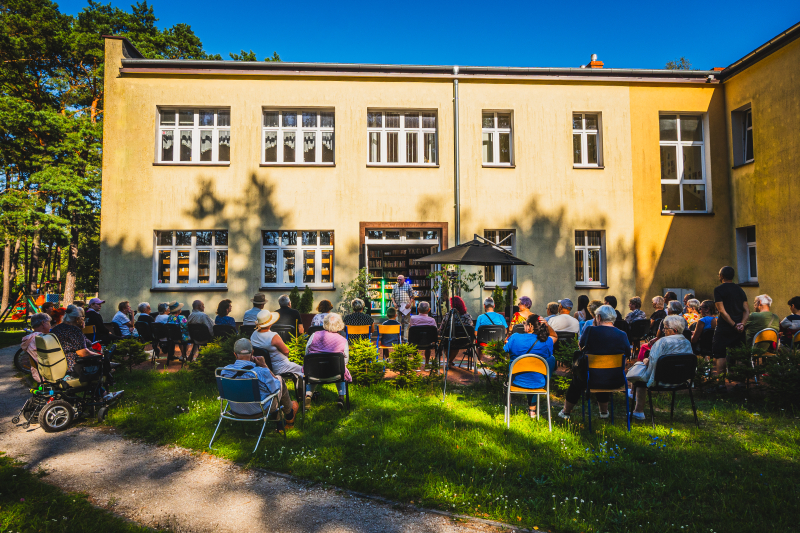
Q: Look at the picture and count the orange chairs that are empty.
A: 0